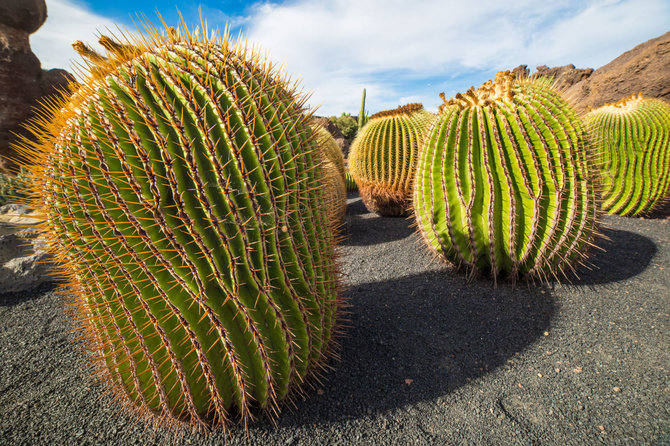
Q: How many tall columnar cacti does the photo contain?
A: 1